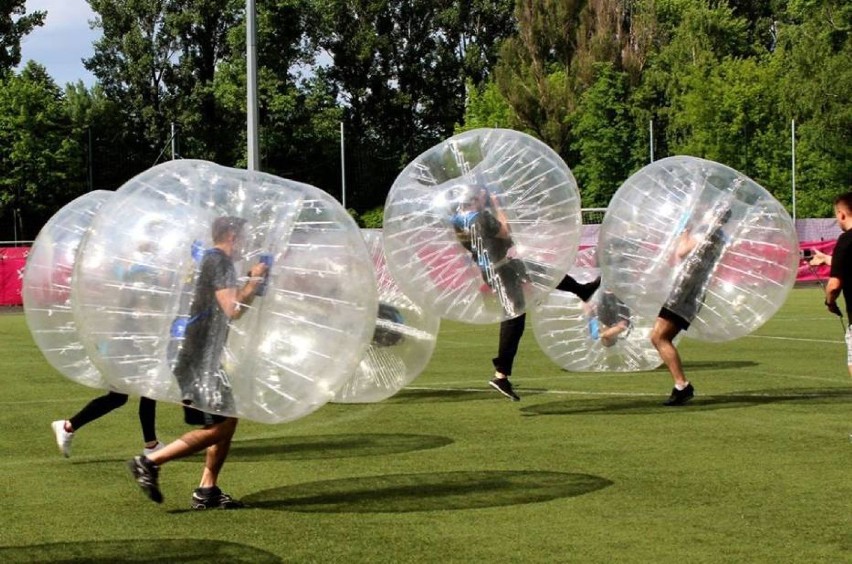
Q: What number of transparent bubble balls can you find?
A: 6